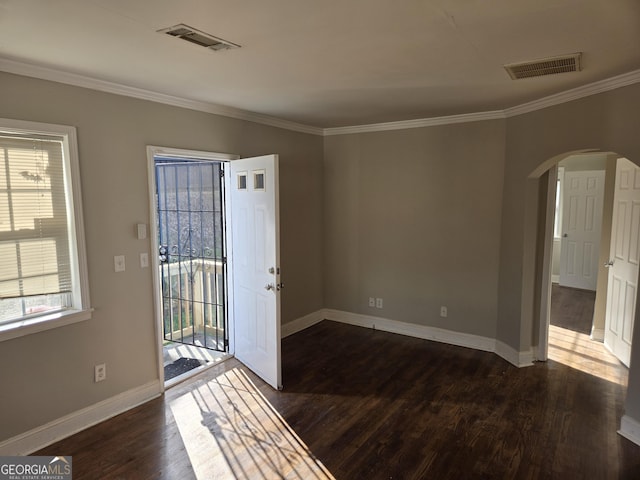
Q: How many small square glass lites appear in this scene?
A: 2